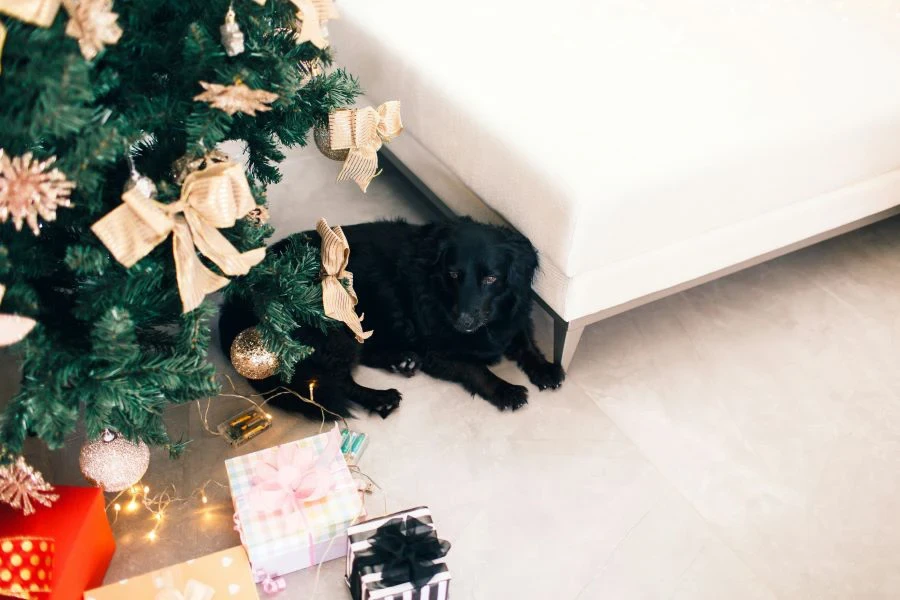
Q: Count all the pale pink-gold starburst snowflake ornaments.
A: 4